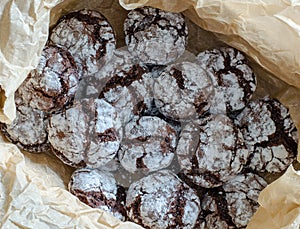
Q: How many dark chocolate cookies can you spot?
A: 14